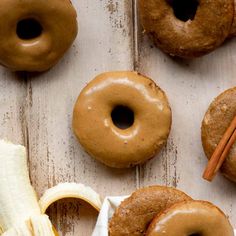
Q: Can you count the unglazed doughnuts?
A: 3